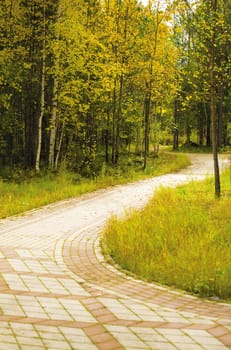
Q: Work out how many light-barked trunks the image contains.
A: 3